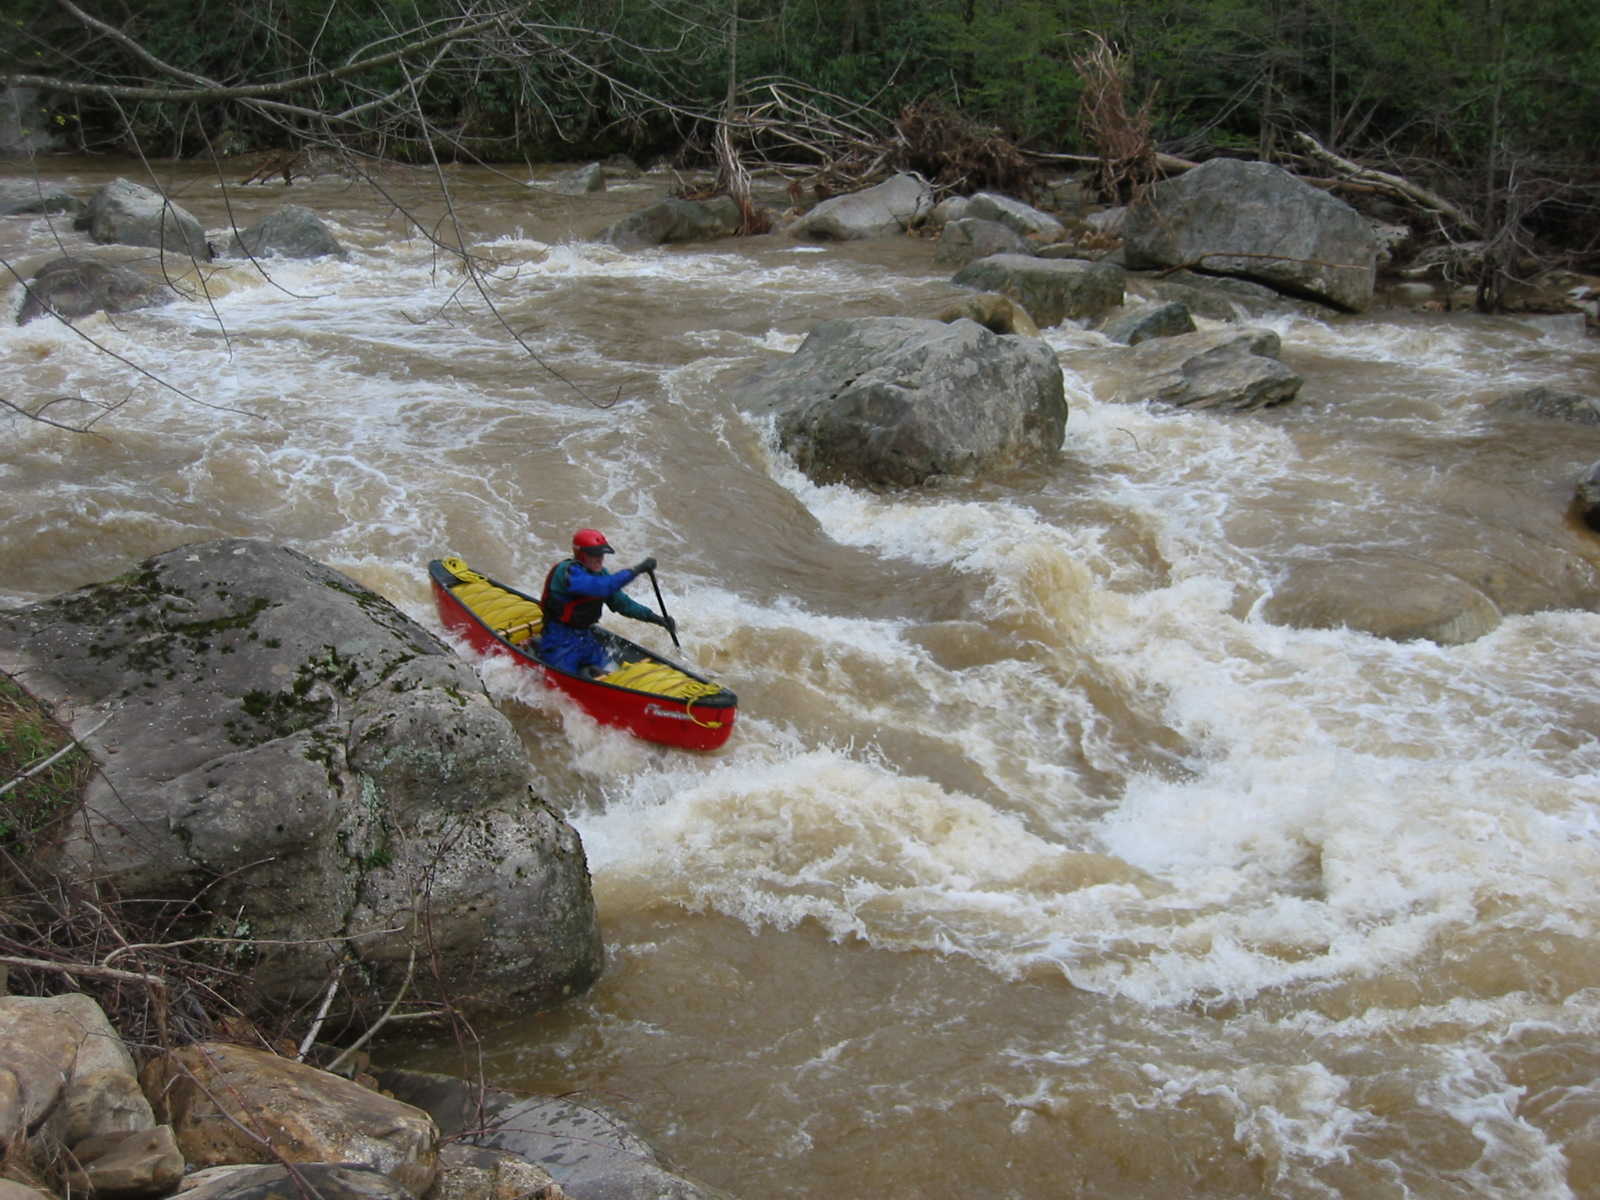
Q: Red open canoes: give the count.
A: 1